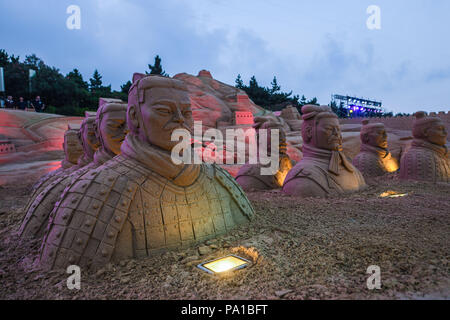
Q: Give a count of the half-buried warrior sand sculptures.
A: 8